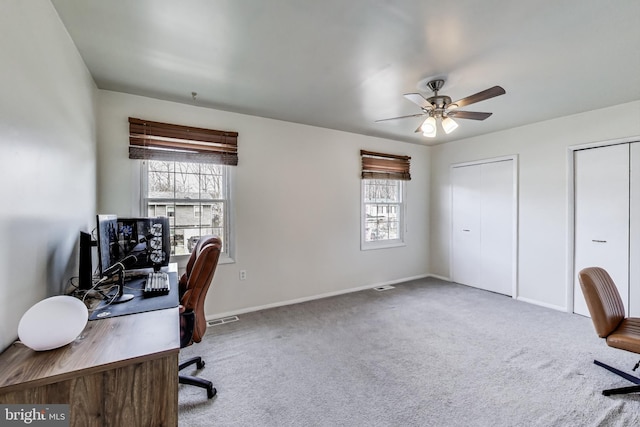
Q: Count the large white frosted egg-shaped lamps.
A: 1